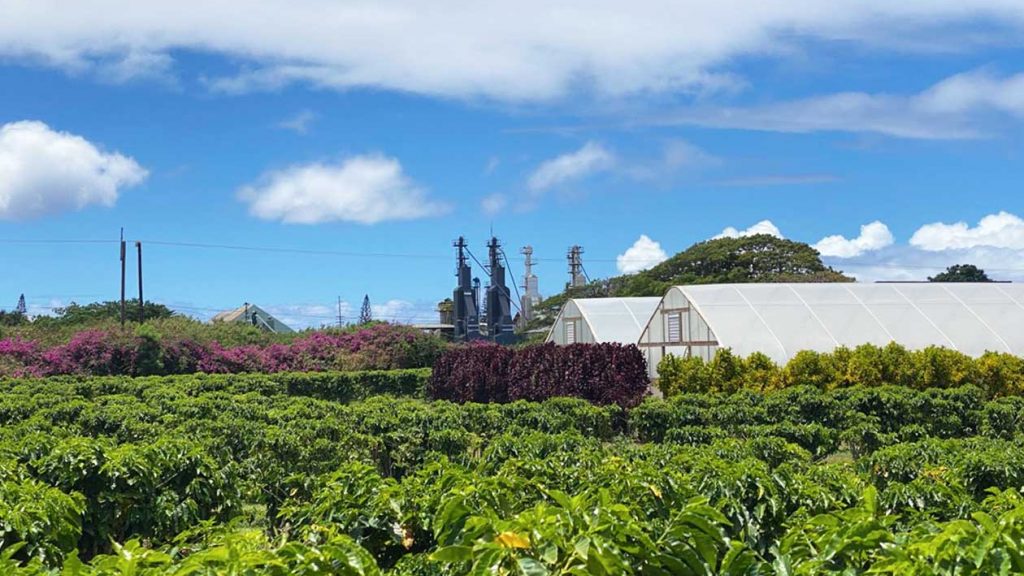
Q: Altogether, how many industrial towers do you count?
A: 4